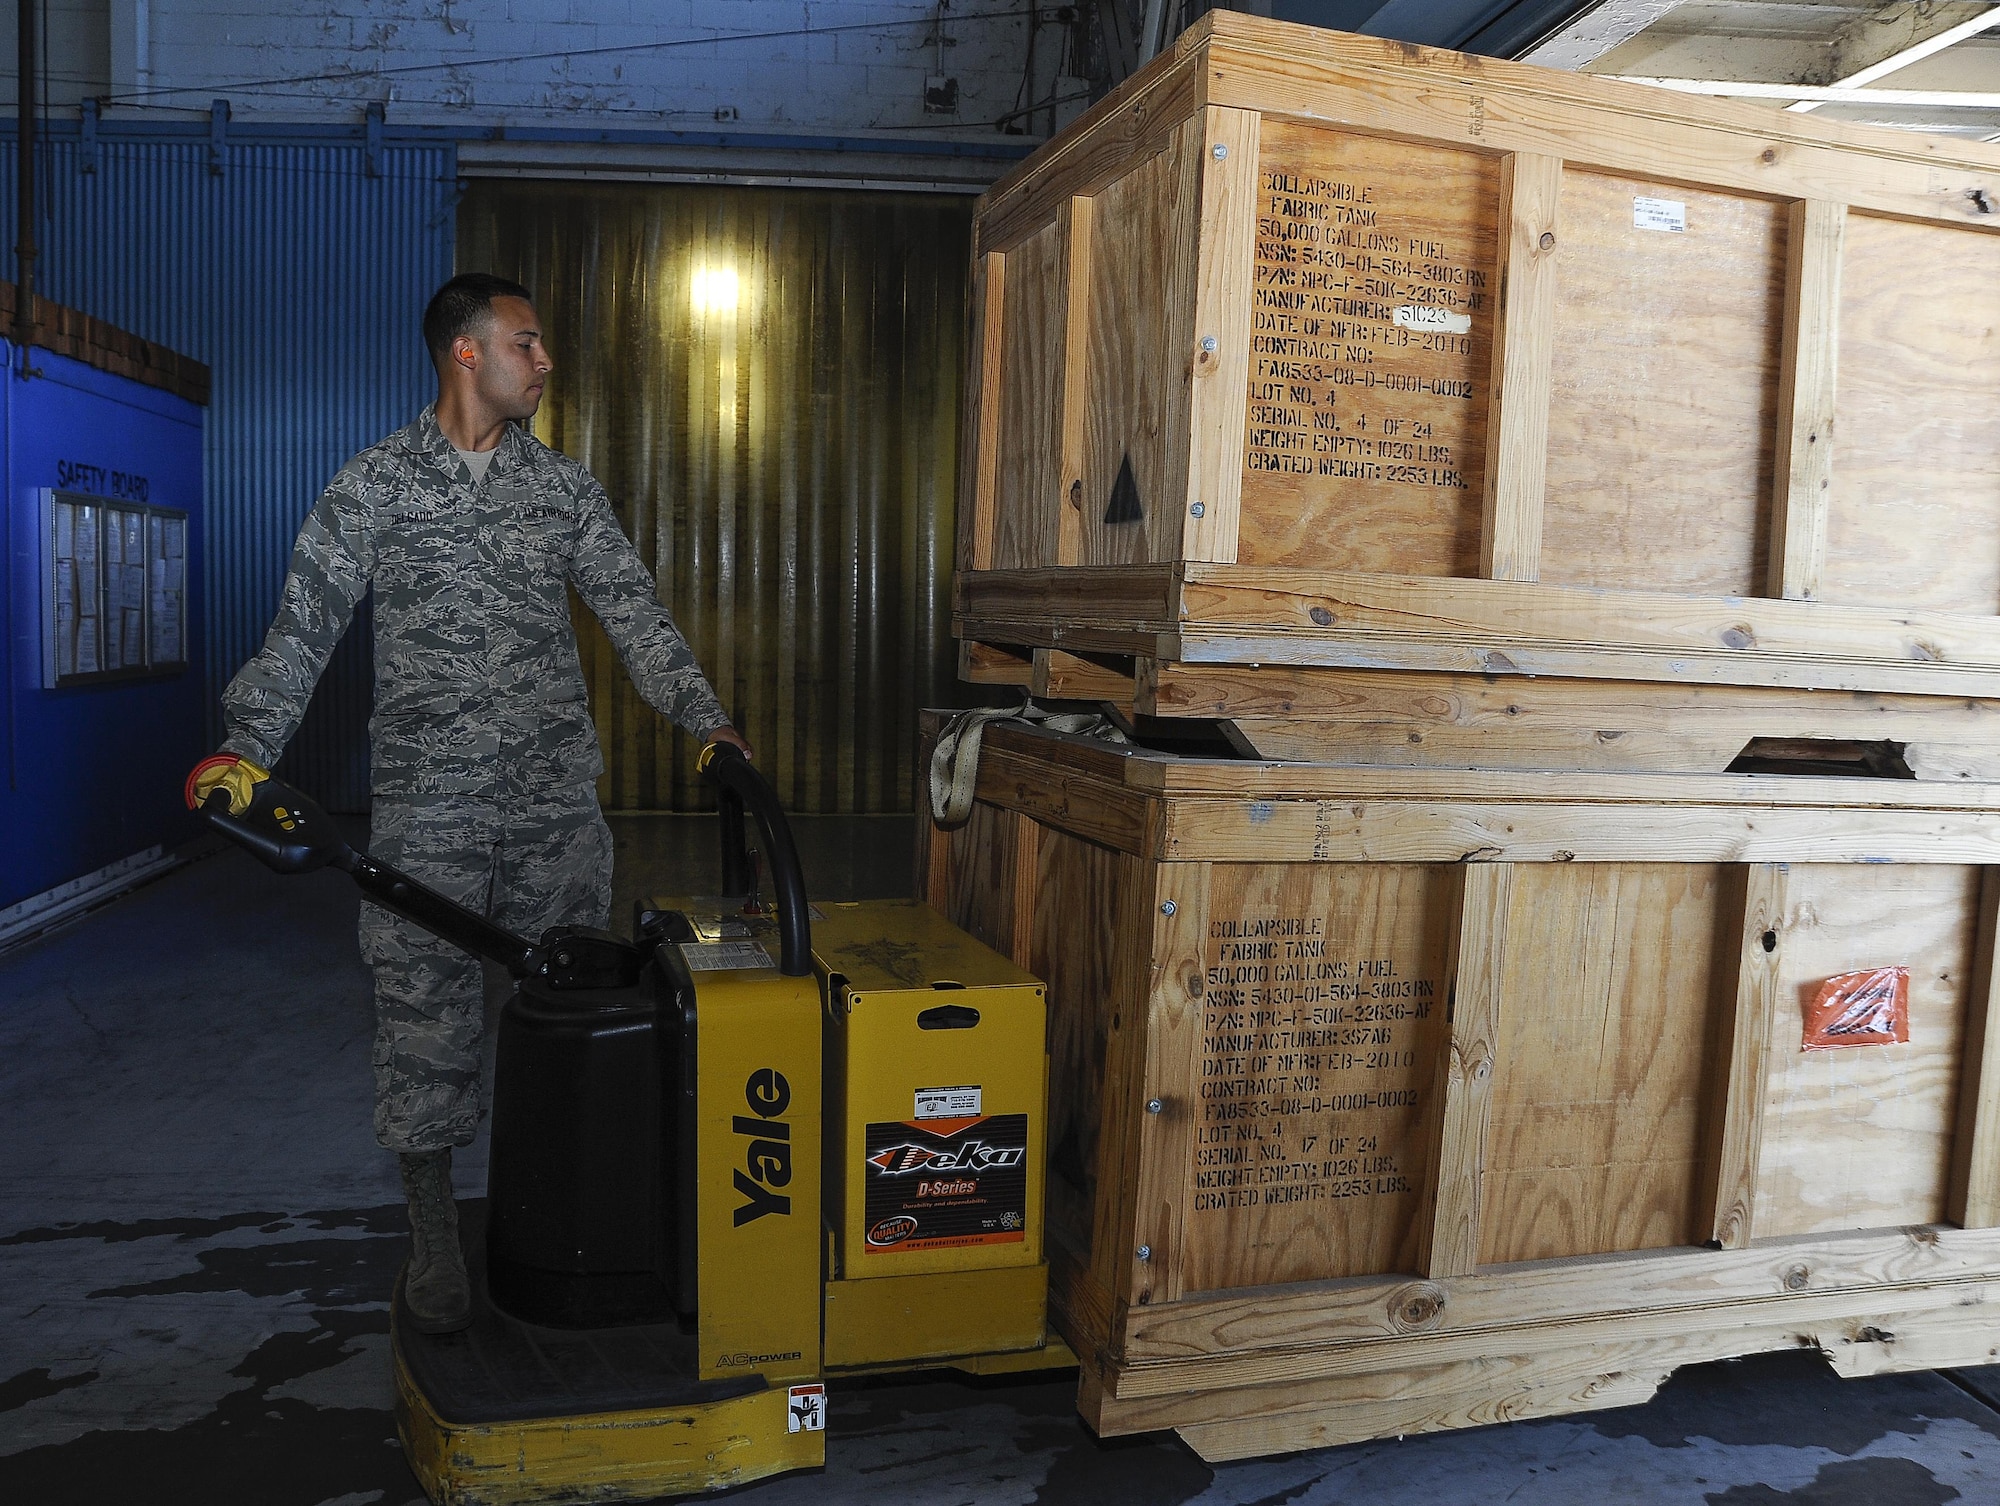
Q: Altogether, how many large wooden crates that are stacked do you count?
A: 2